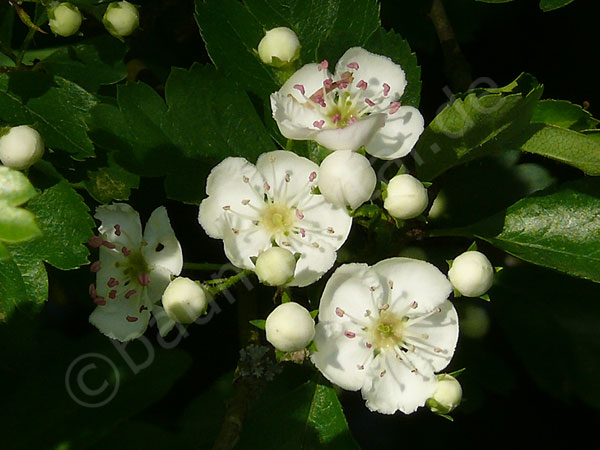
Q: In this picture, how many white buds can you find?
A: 11